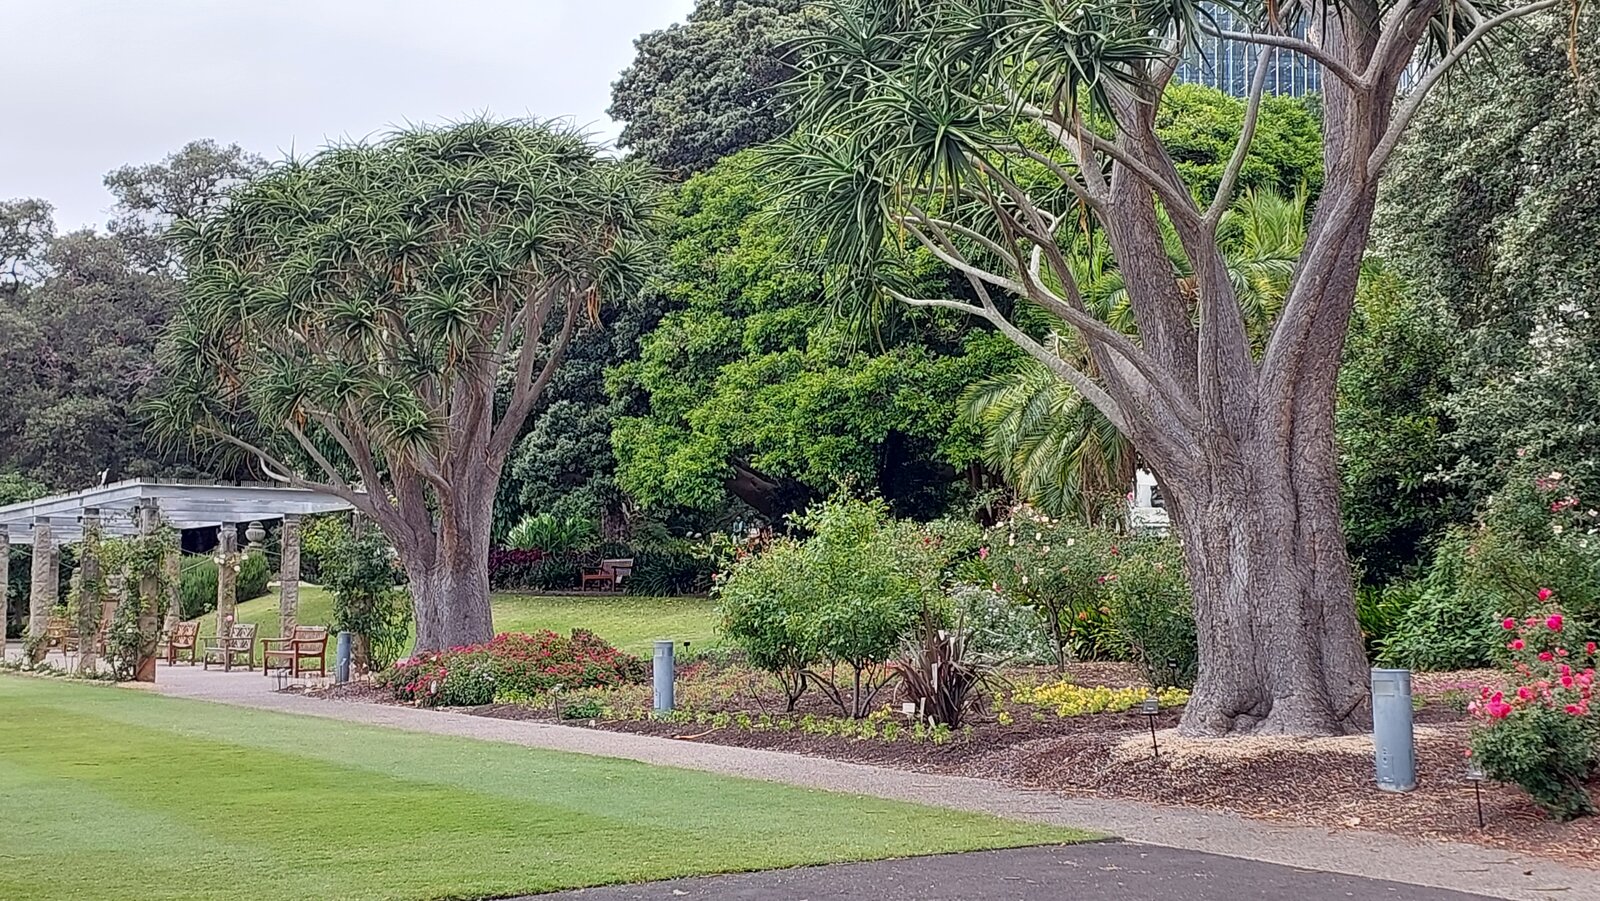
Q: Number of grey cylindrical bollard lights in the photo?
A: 3